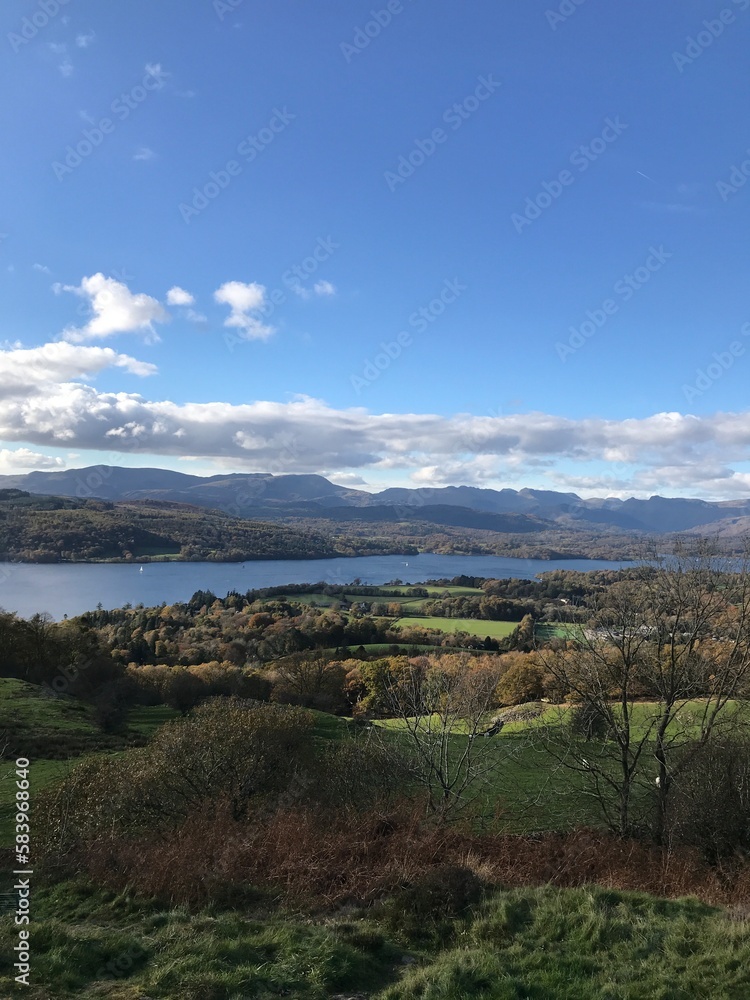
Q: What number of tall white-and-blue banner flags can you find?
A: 0